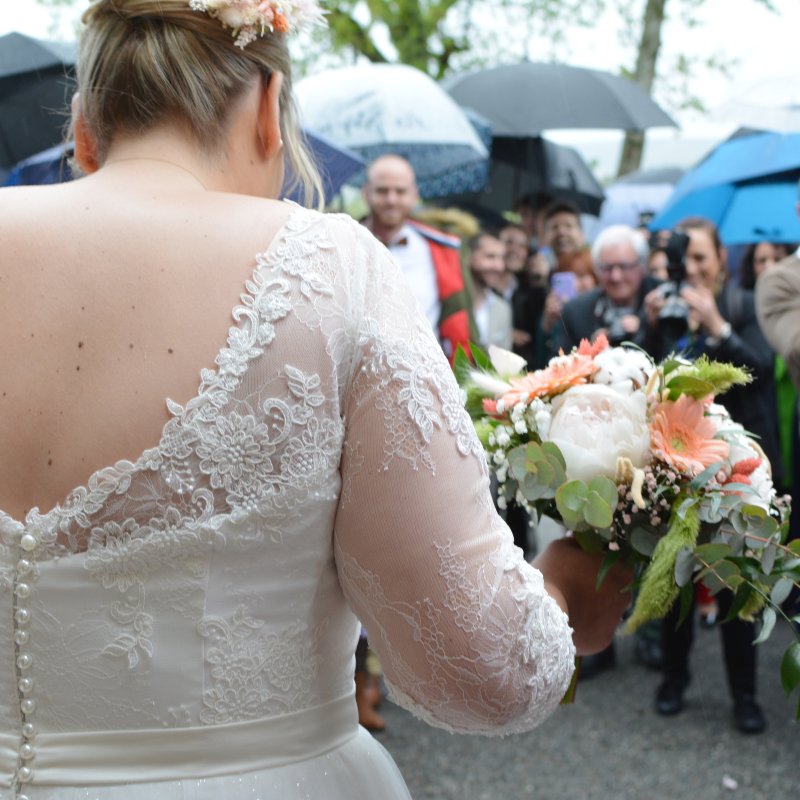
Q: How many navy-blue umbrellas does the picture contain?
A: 2